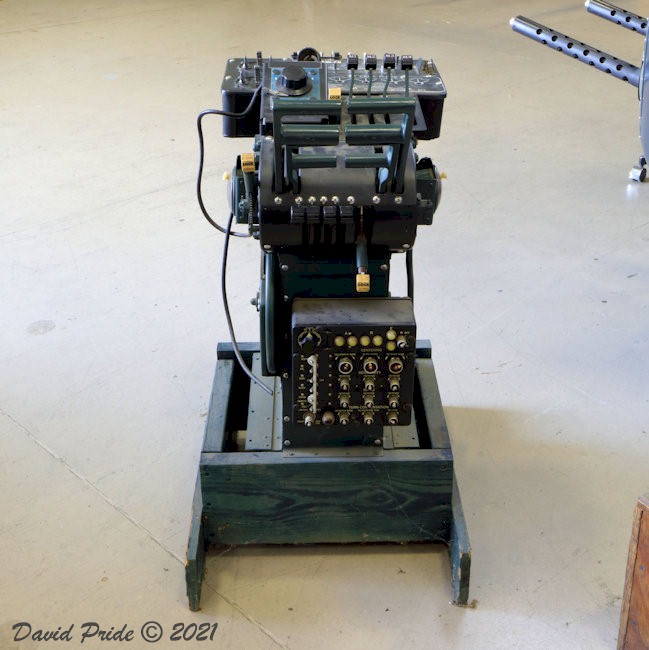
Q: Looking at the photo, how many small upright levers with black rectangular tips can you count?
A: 4